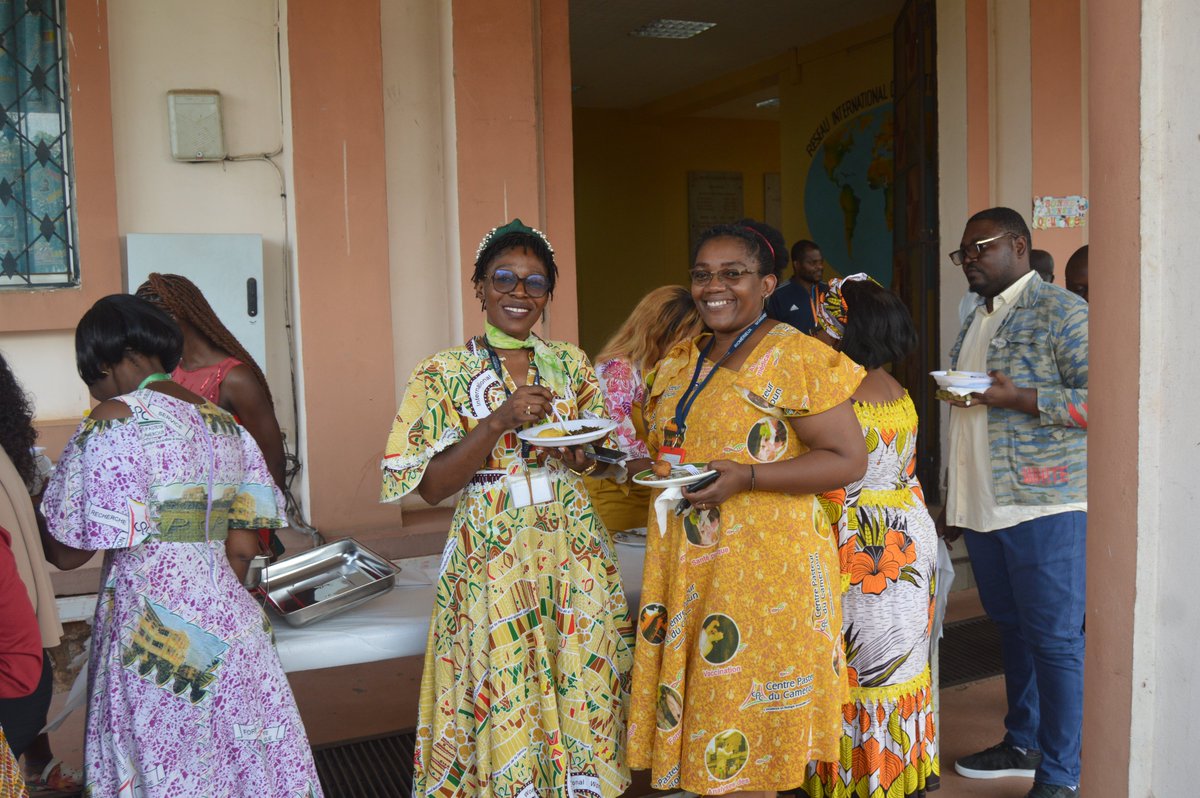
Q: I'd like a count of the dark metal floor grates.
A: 2